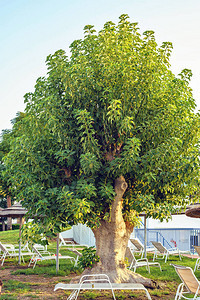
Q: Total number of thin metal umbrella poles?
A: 3